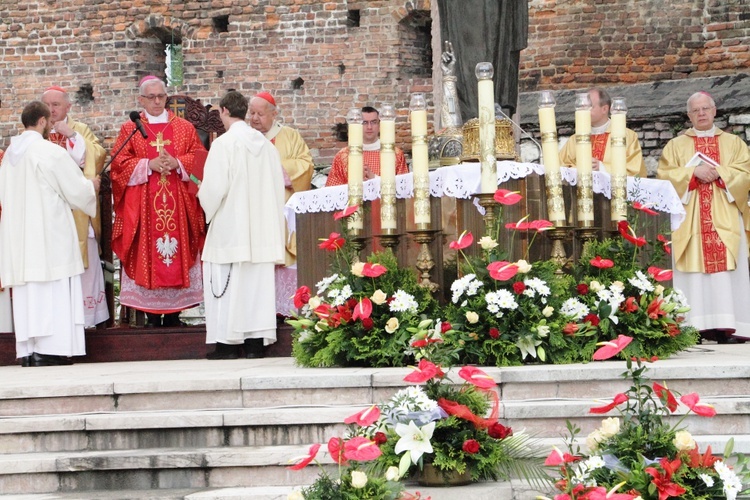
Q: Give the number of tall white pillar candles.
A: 7